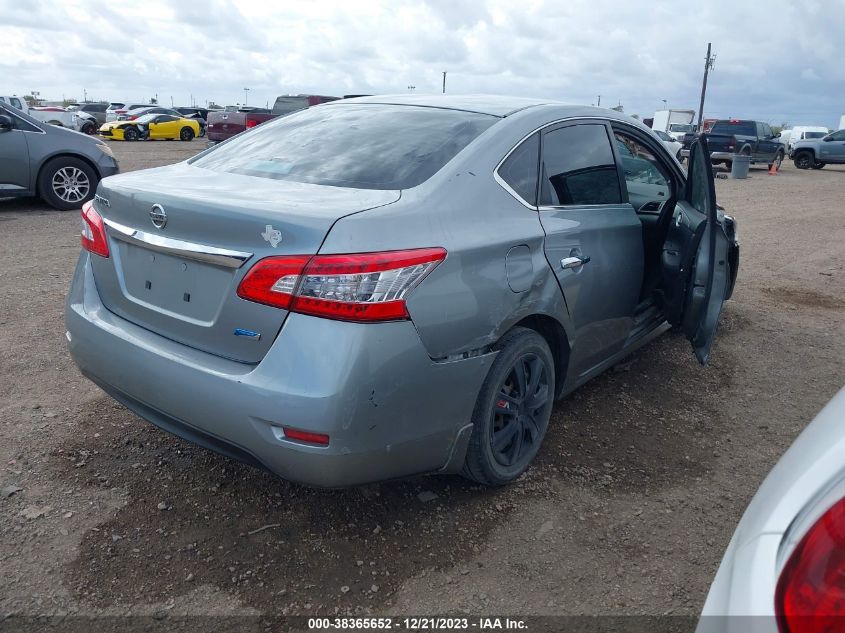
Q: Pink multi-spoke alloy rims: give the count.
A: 0